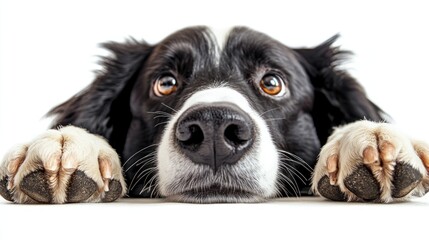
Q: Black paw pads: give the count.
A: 7